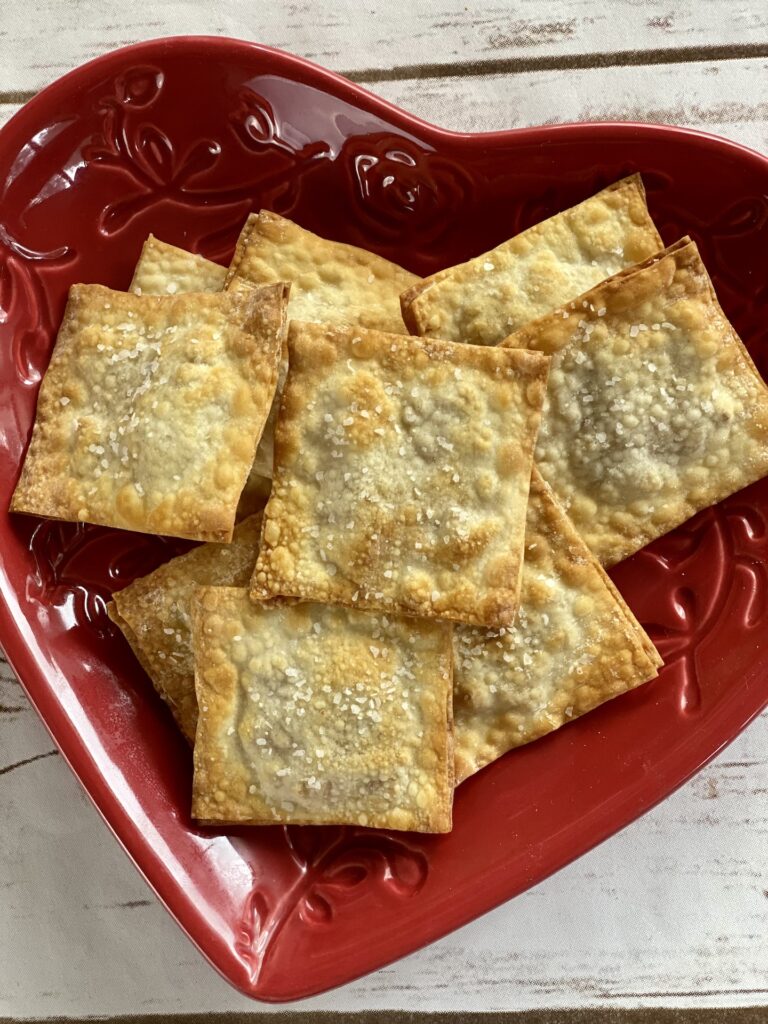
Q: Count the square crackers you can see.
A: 9